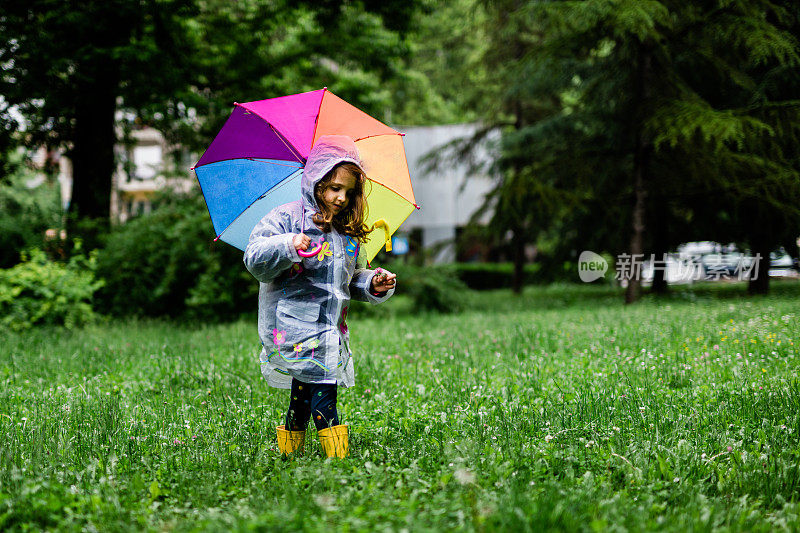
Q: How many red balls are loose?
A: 0